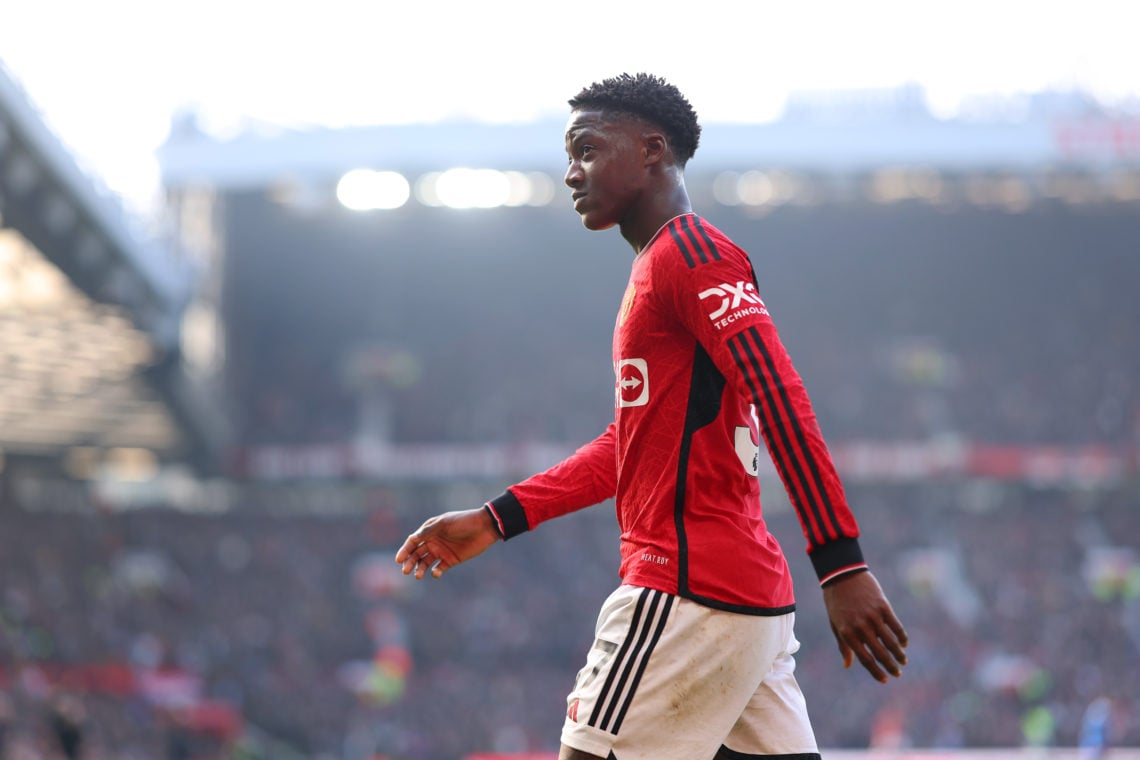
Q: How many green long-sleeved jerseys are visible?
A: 0